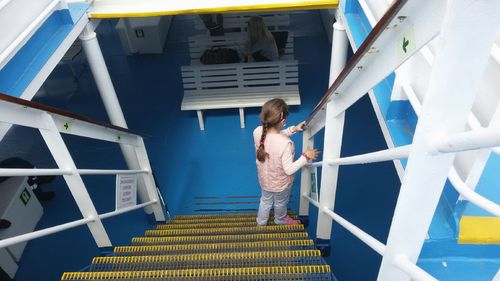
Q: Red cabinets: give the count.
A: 0